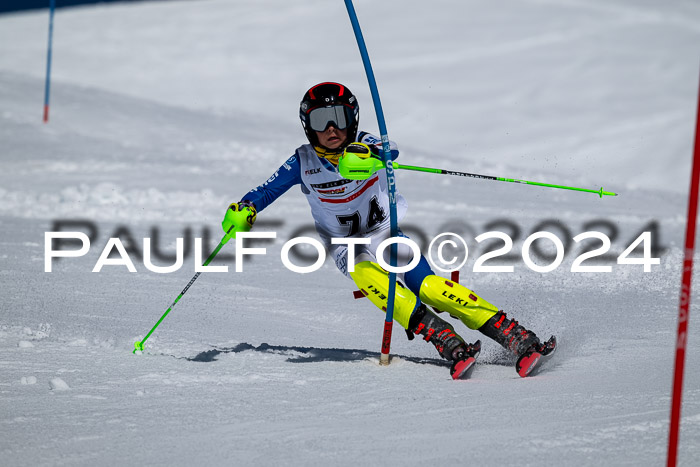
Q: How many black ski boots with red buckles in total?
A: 2